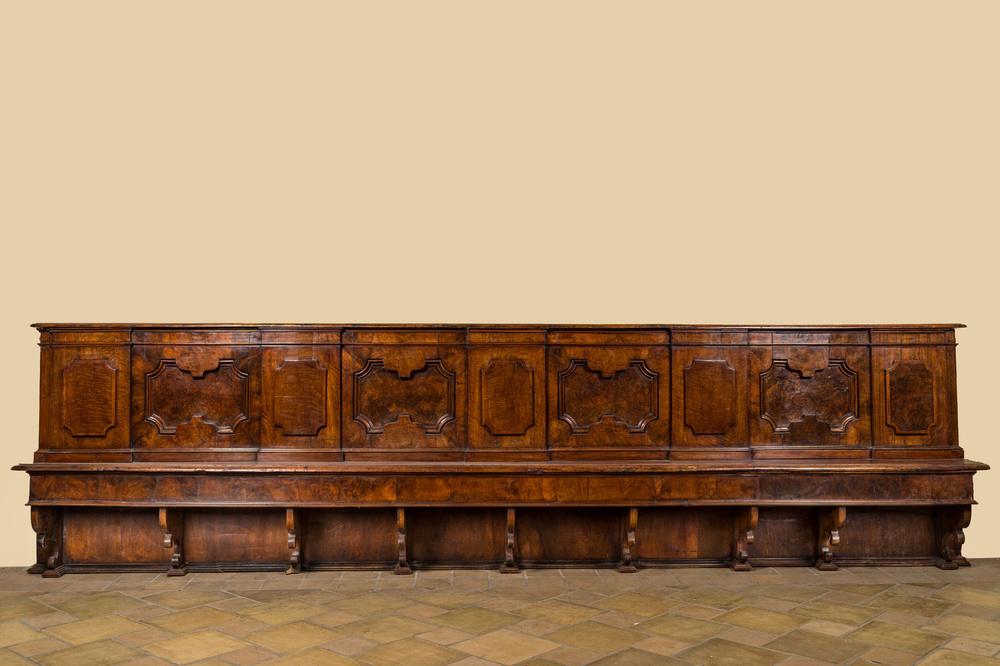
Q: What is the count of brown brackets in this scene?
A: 9